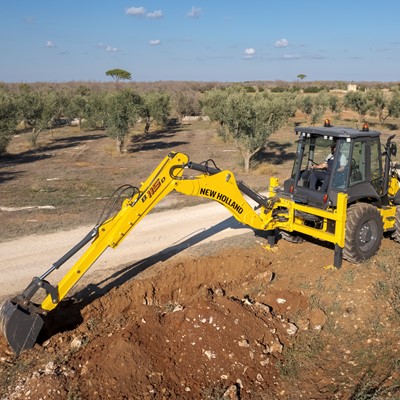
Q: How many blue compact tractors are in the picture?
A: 0